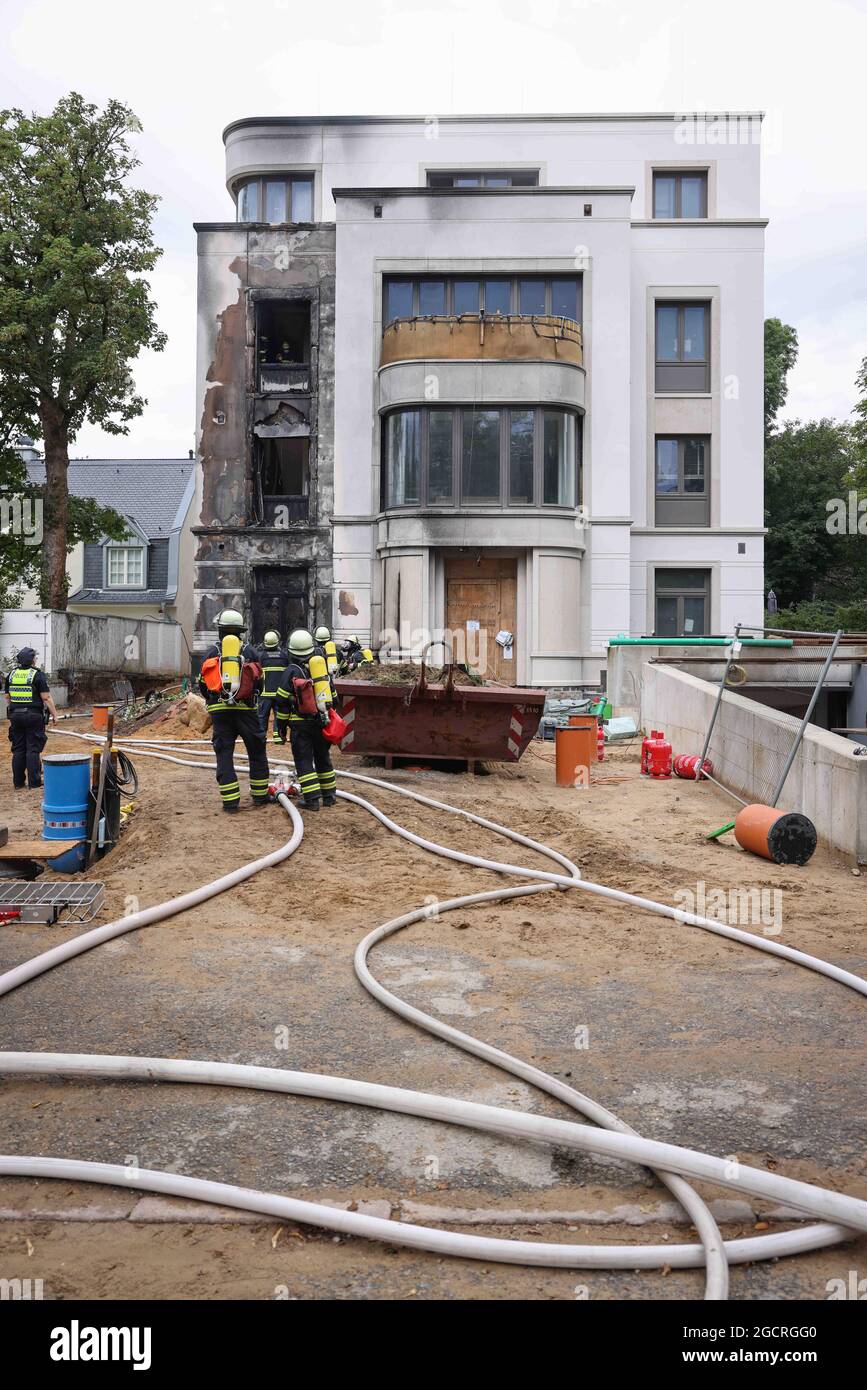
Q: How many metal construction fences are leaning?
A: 1